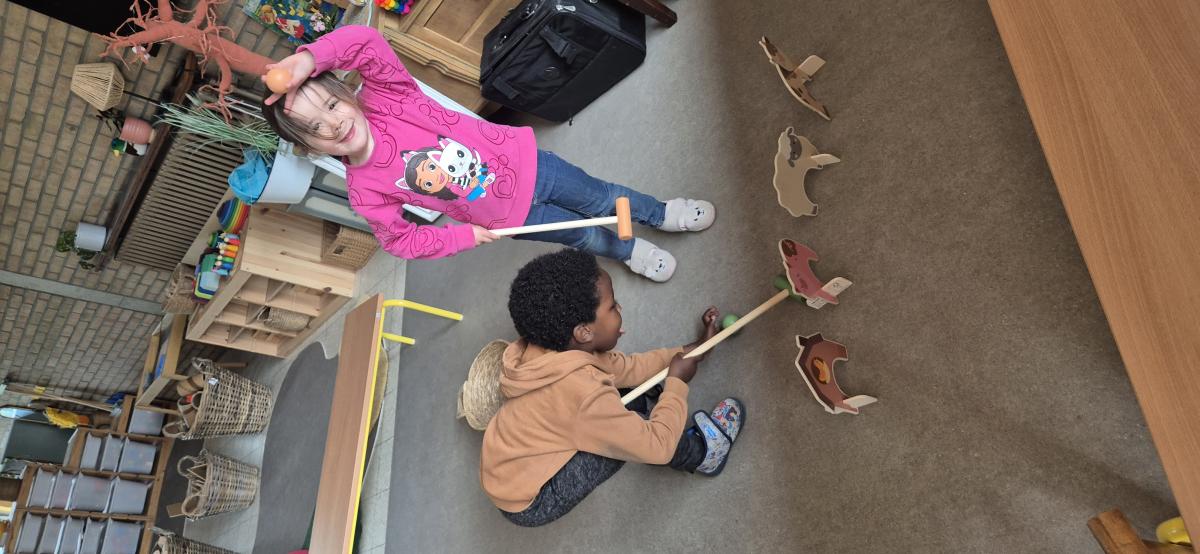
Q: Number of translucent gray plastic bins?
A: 13